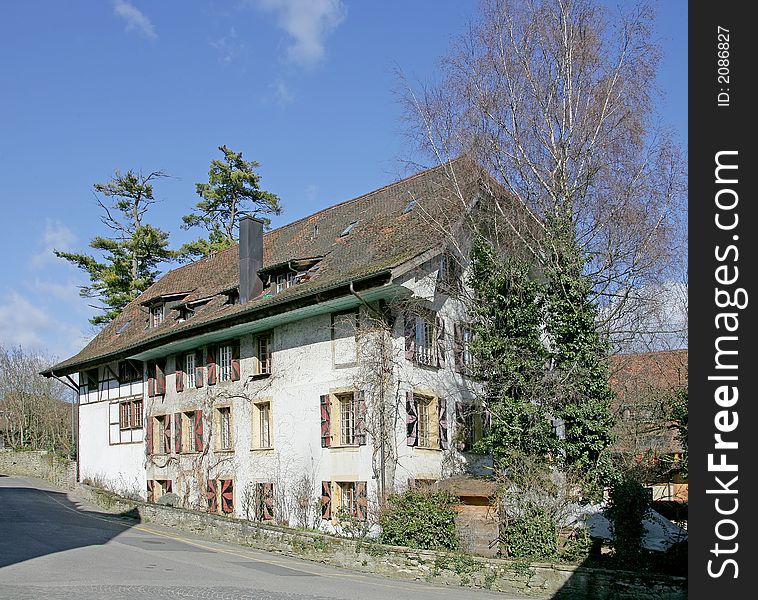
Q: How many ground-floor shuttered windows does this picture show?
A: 4